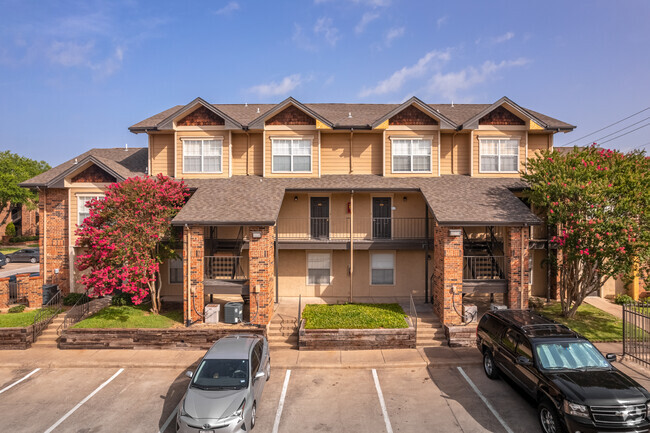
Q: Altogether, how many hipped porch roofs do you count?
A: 2